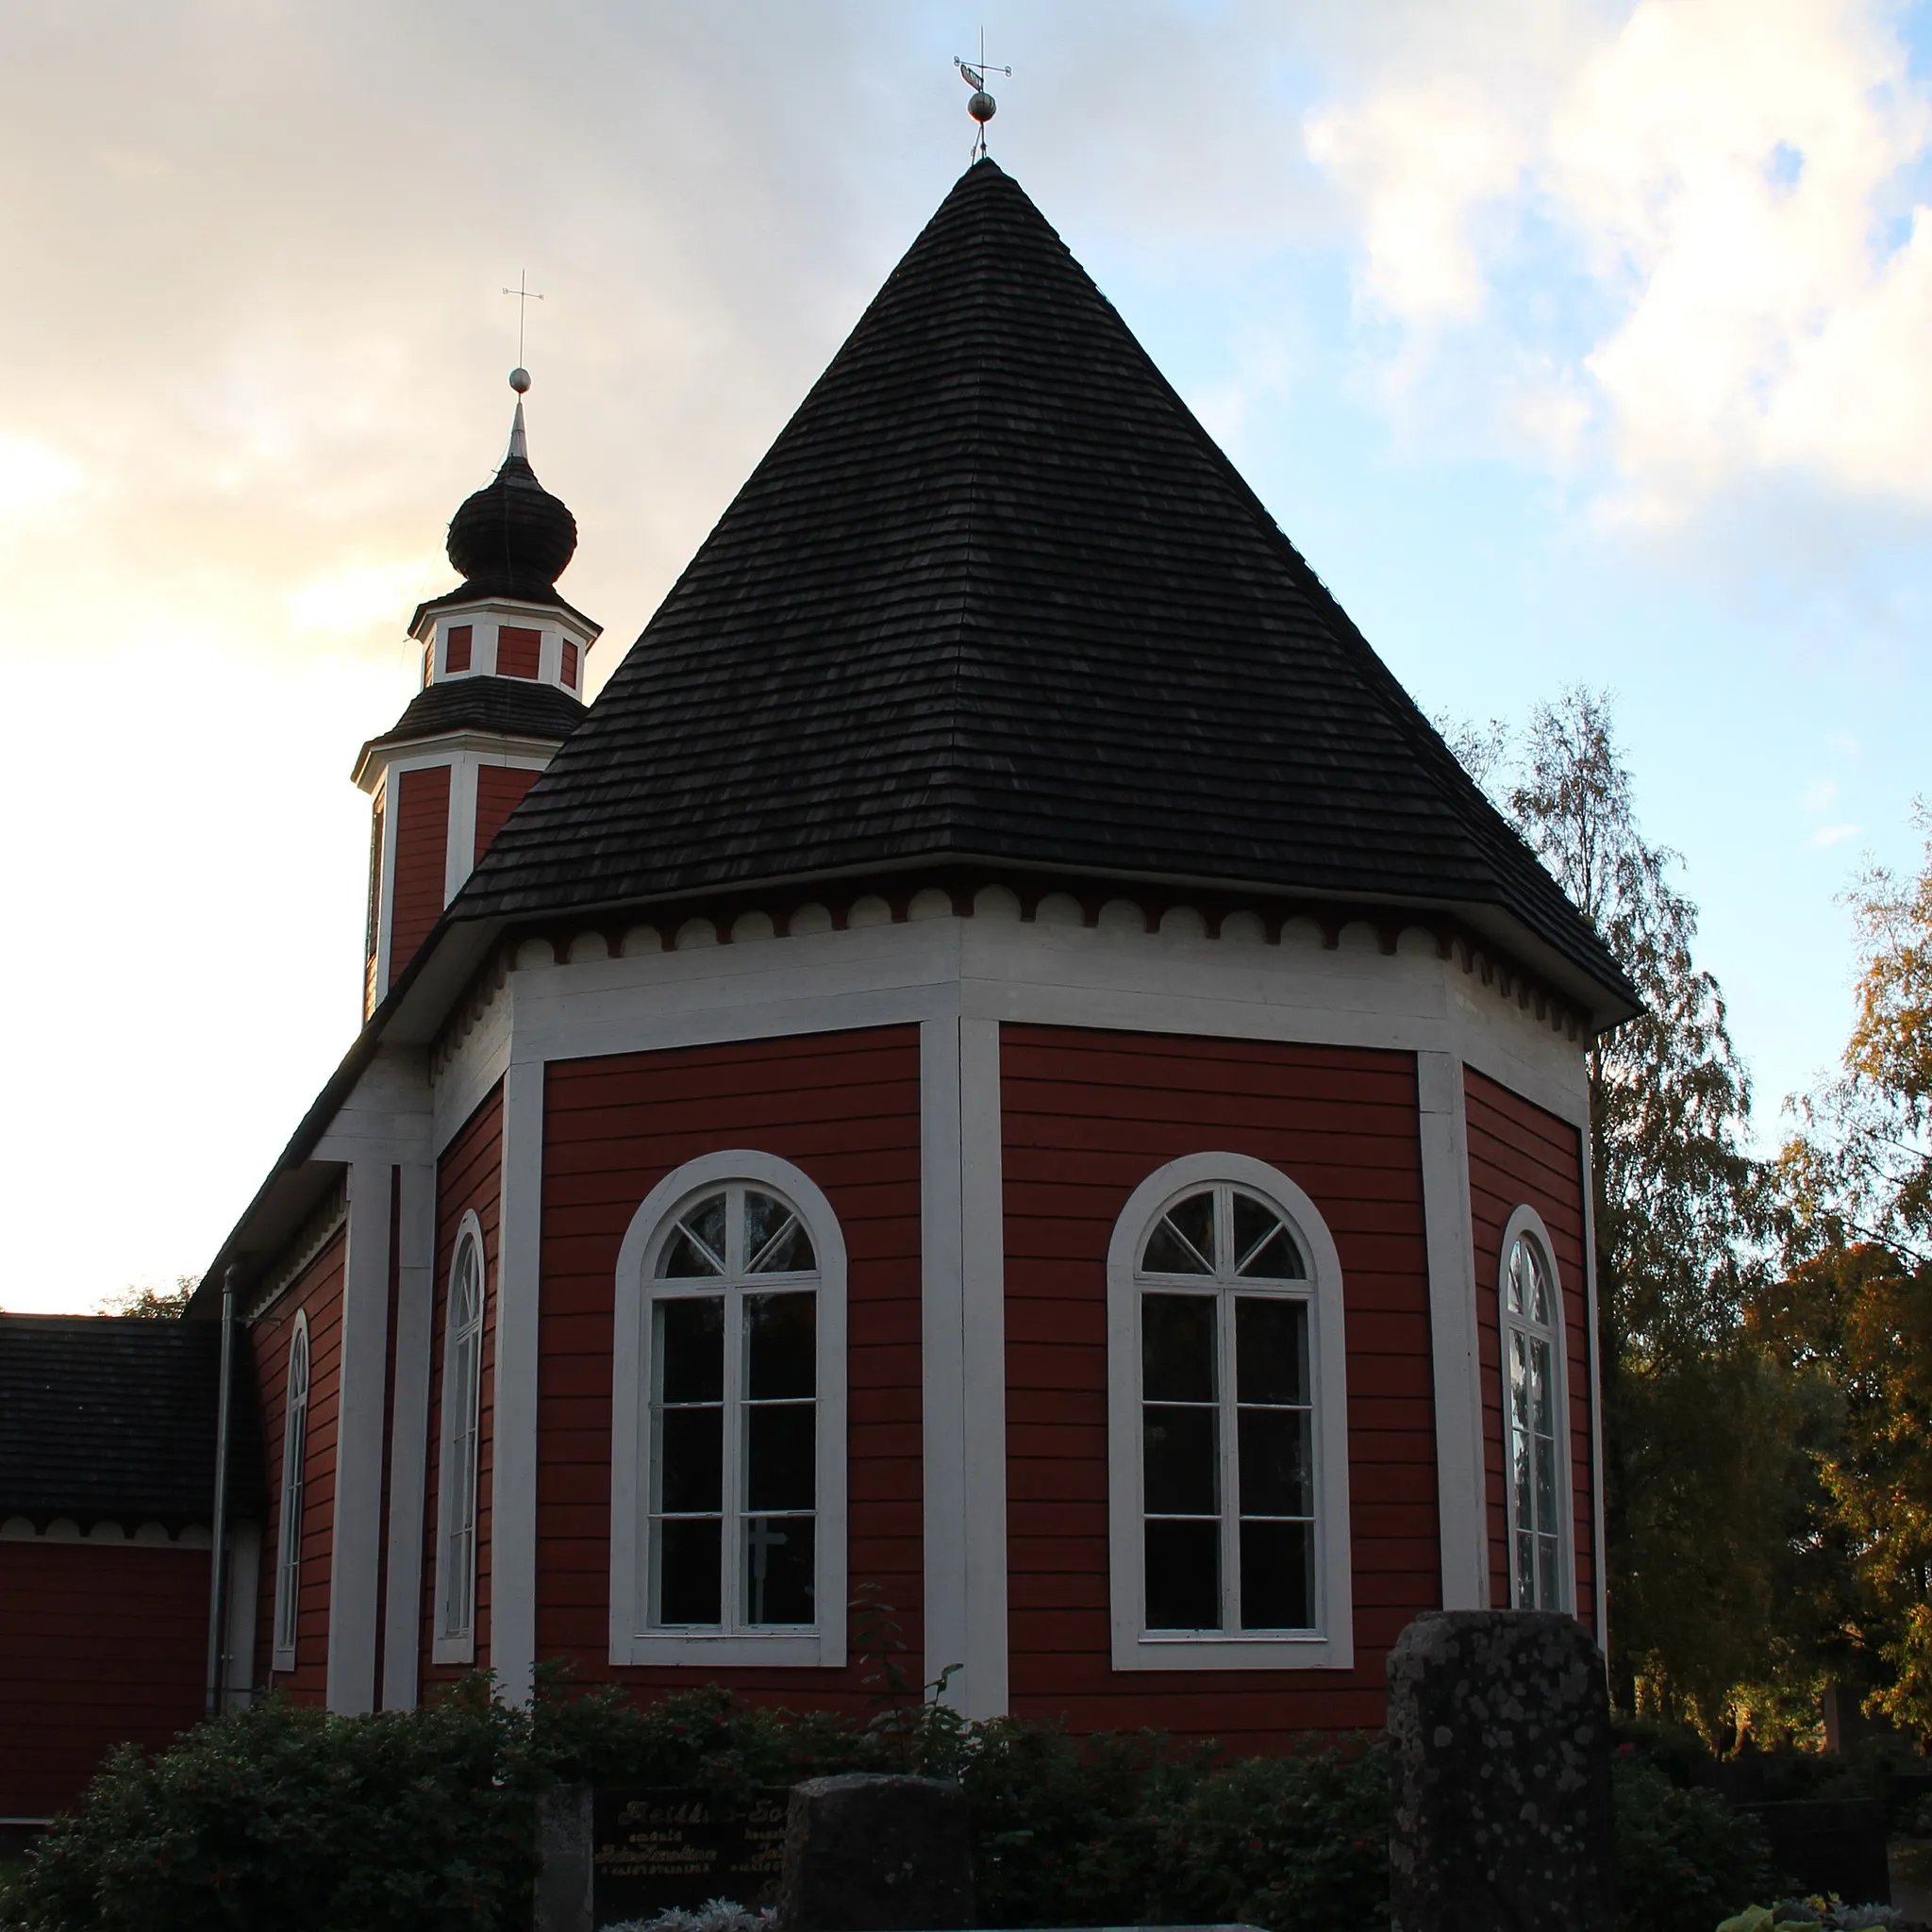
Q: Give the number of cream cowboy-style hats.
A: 0